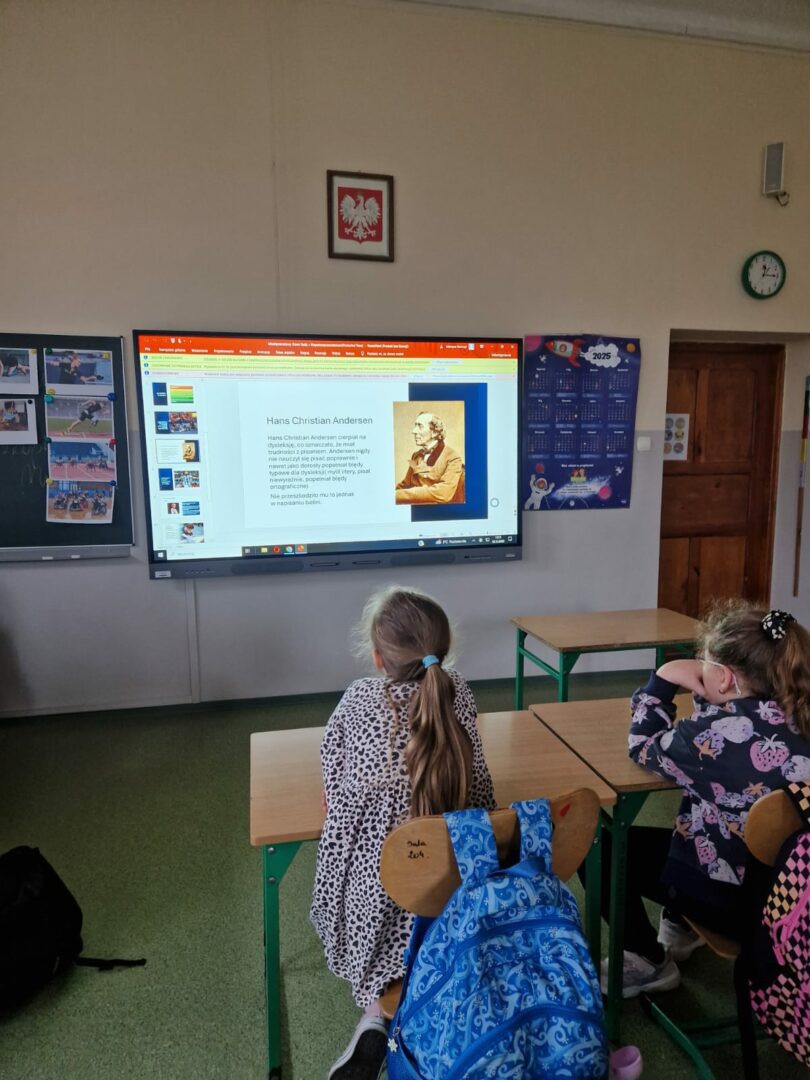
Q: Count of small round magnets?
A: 11